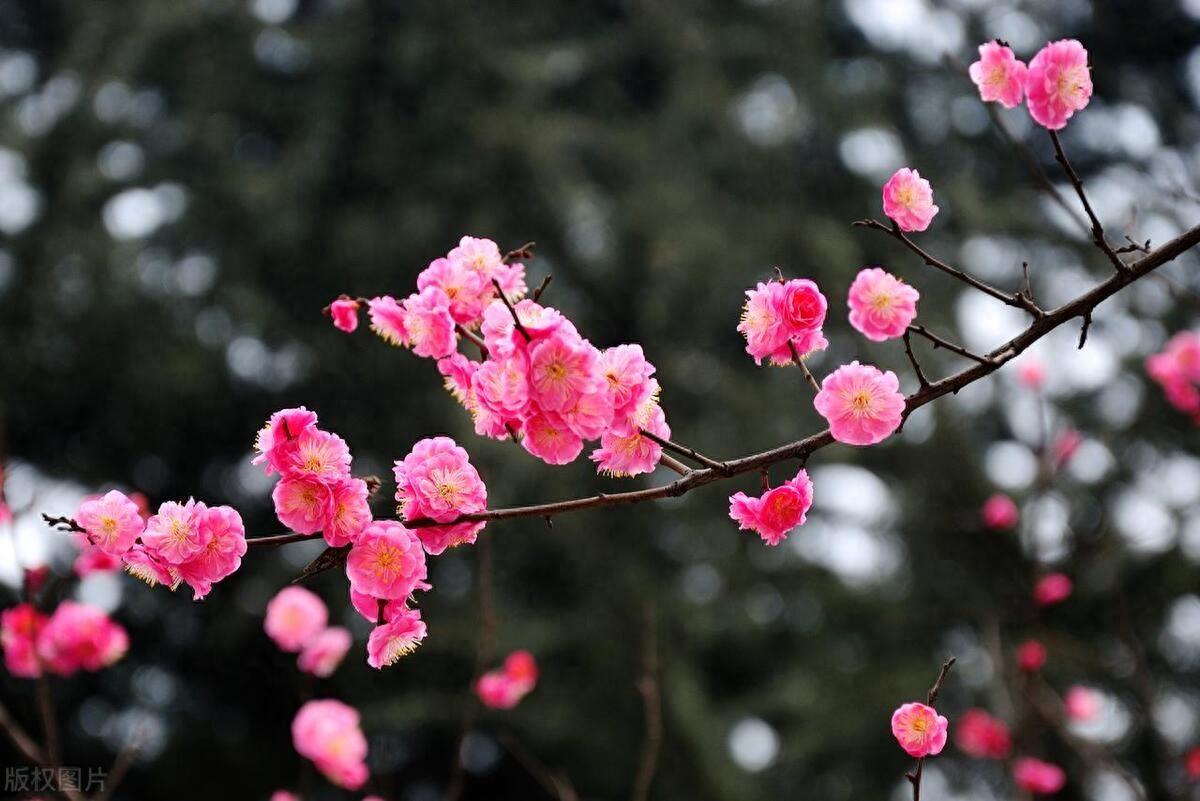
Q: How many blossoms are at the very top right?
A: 2